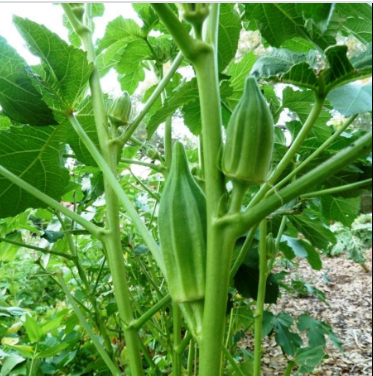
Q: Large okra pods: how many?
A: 2